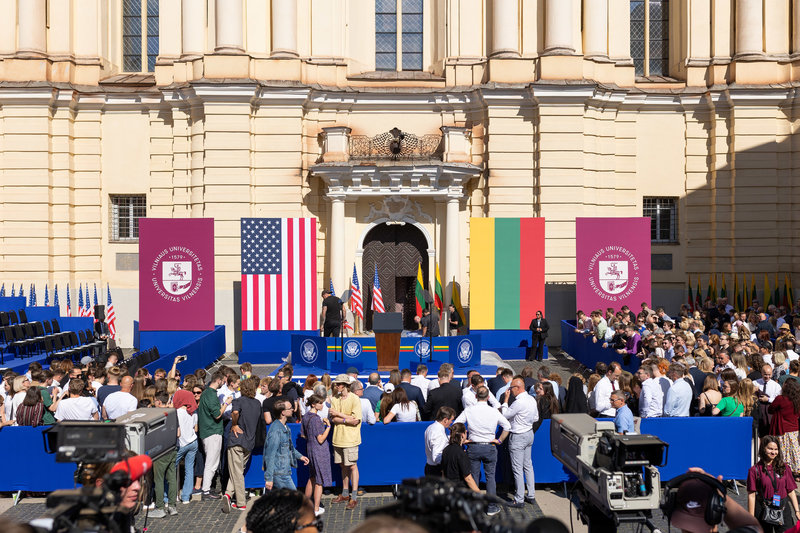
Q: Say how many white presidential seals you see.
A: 4